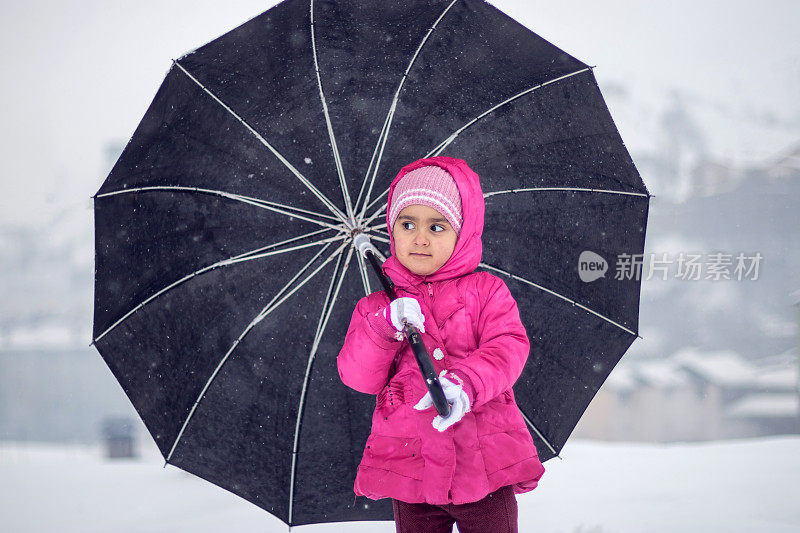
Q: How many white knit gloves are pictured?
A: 2